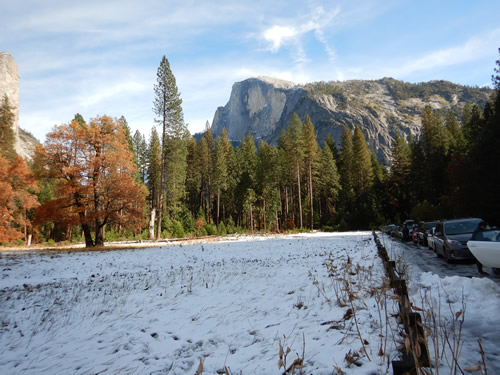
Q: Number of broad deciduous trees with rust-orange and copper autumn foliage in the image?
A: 2